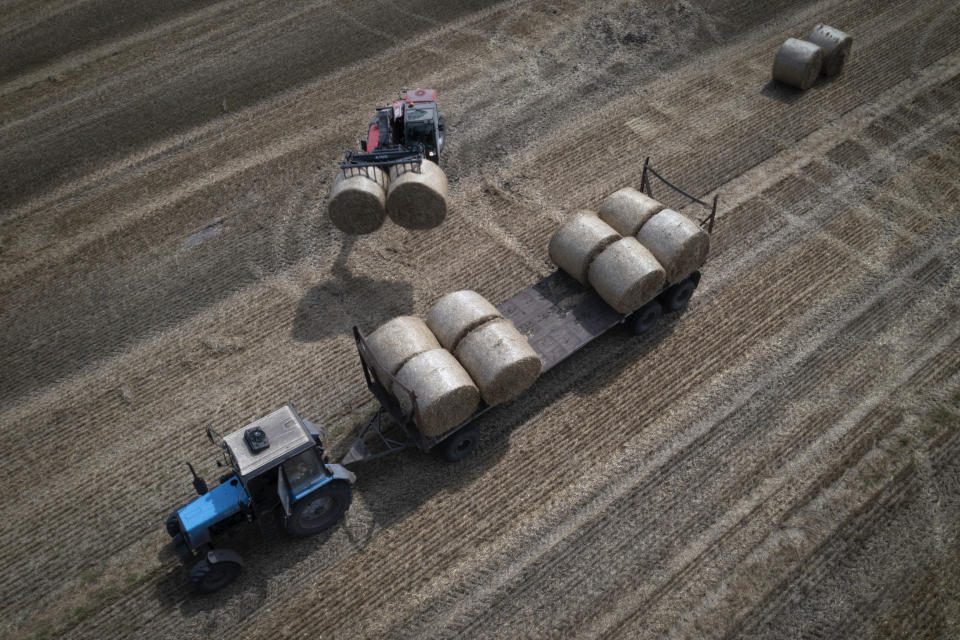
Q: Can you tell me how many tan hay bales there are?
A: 12